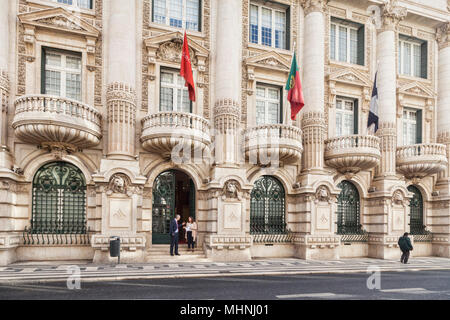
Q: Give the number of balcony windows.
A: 5